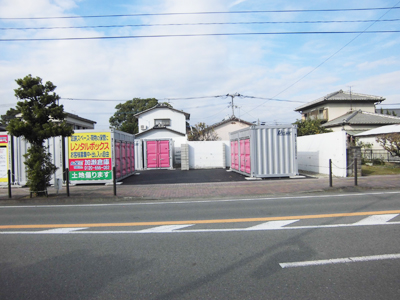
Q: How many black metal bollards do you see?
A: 5